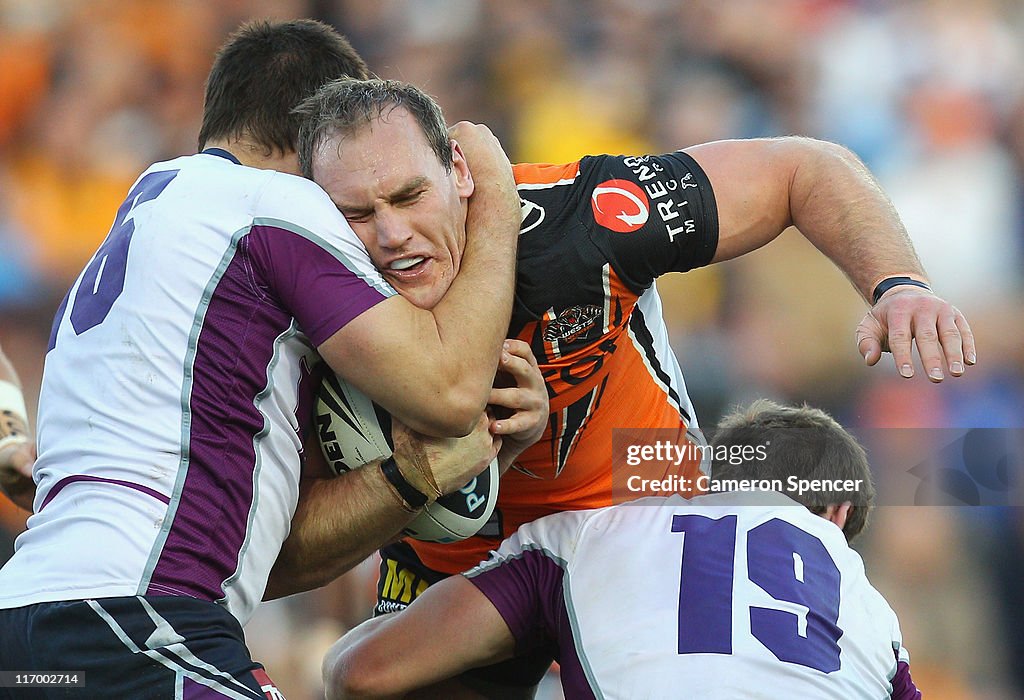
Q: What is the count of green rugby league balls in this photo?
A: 0